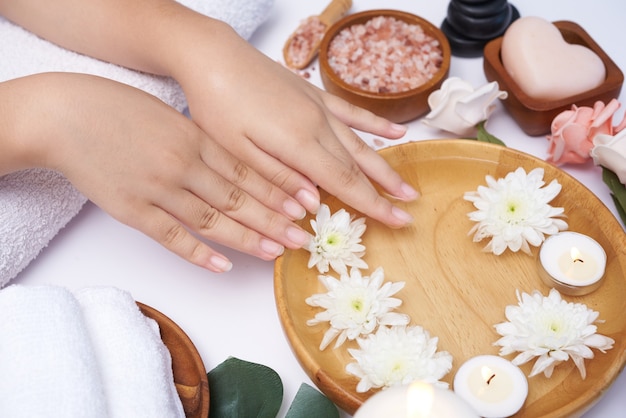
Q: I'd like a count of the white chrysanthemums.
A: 5